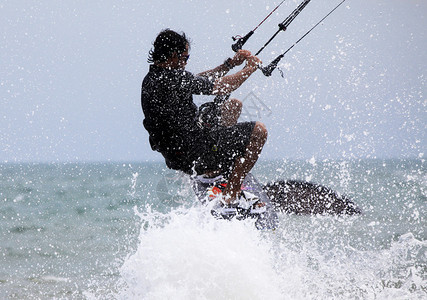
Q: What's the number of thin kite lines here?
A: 3